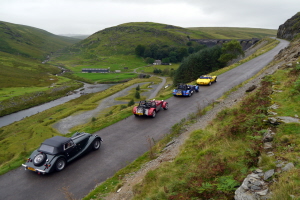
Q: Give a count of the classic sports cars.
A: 4